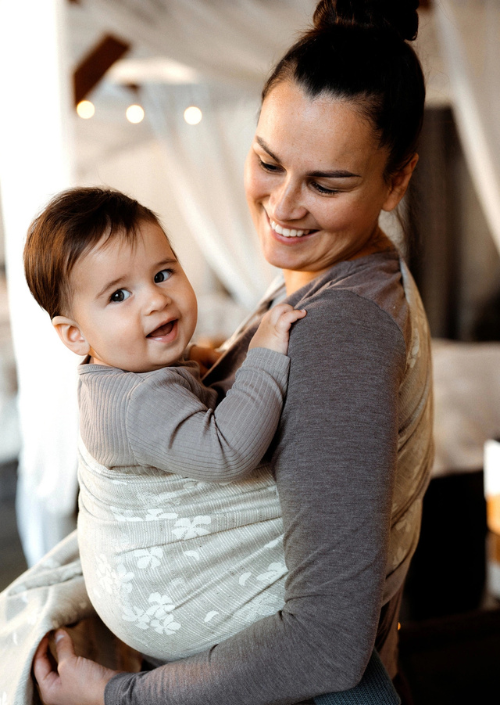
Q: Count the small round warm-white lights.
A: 3